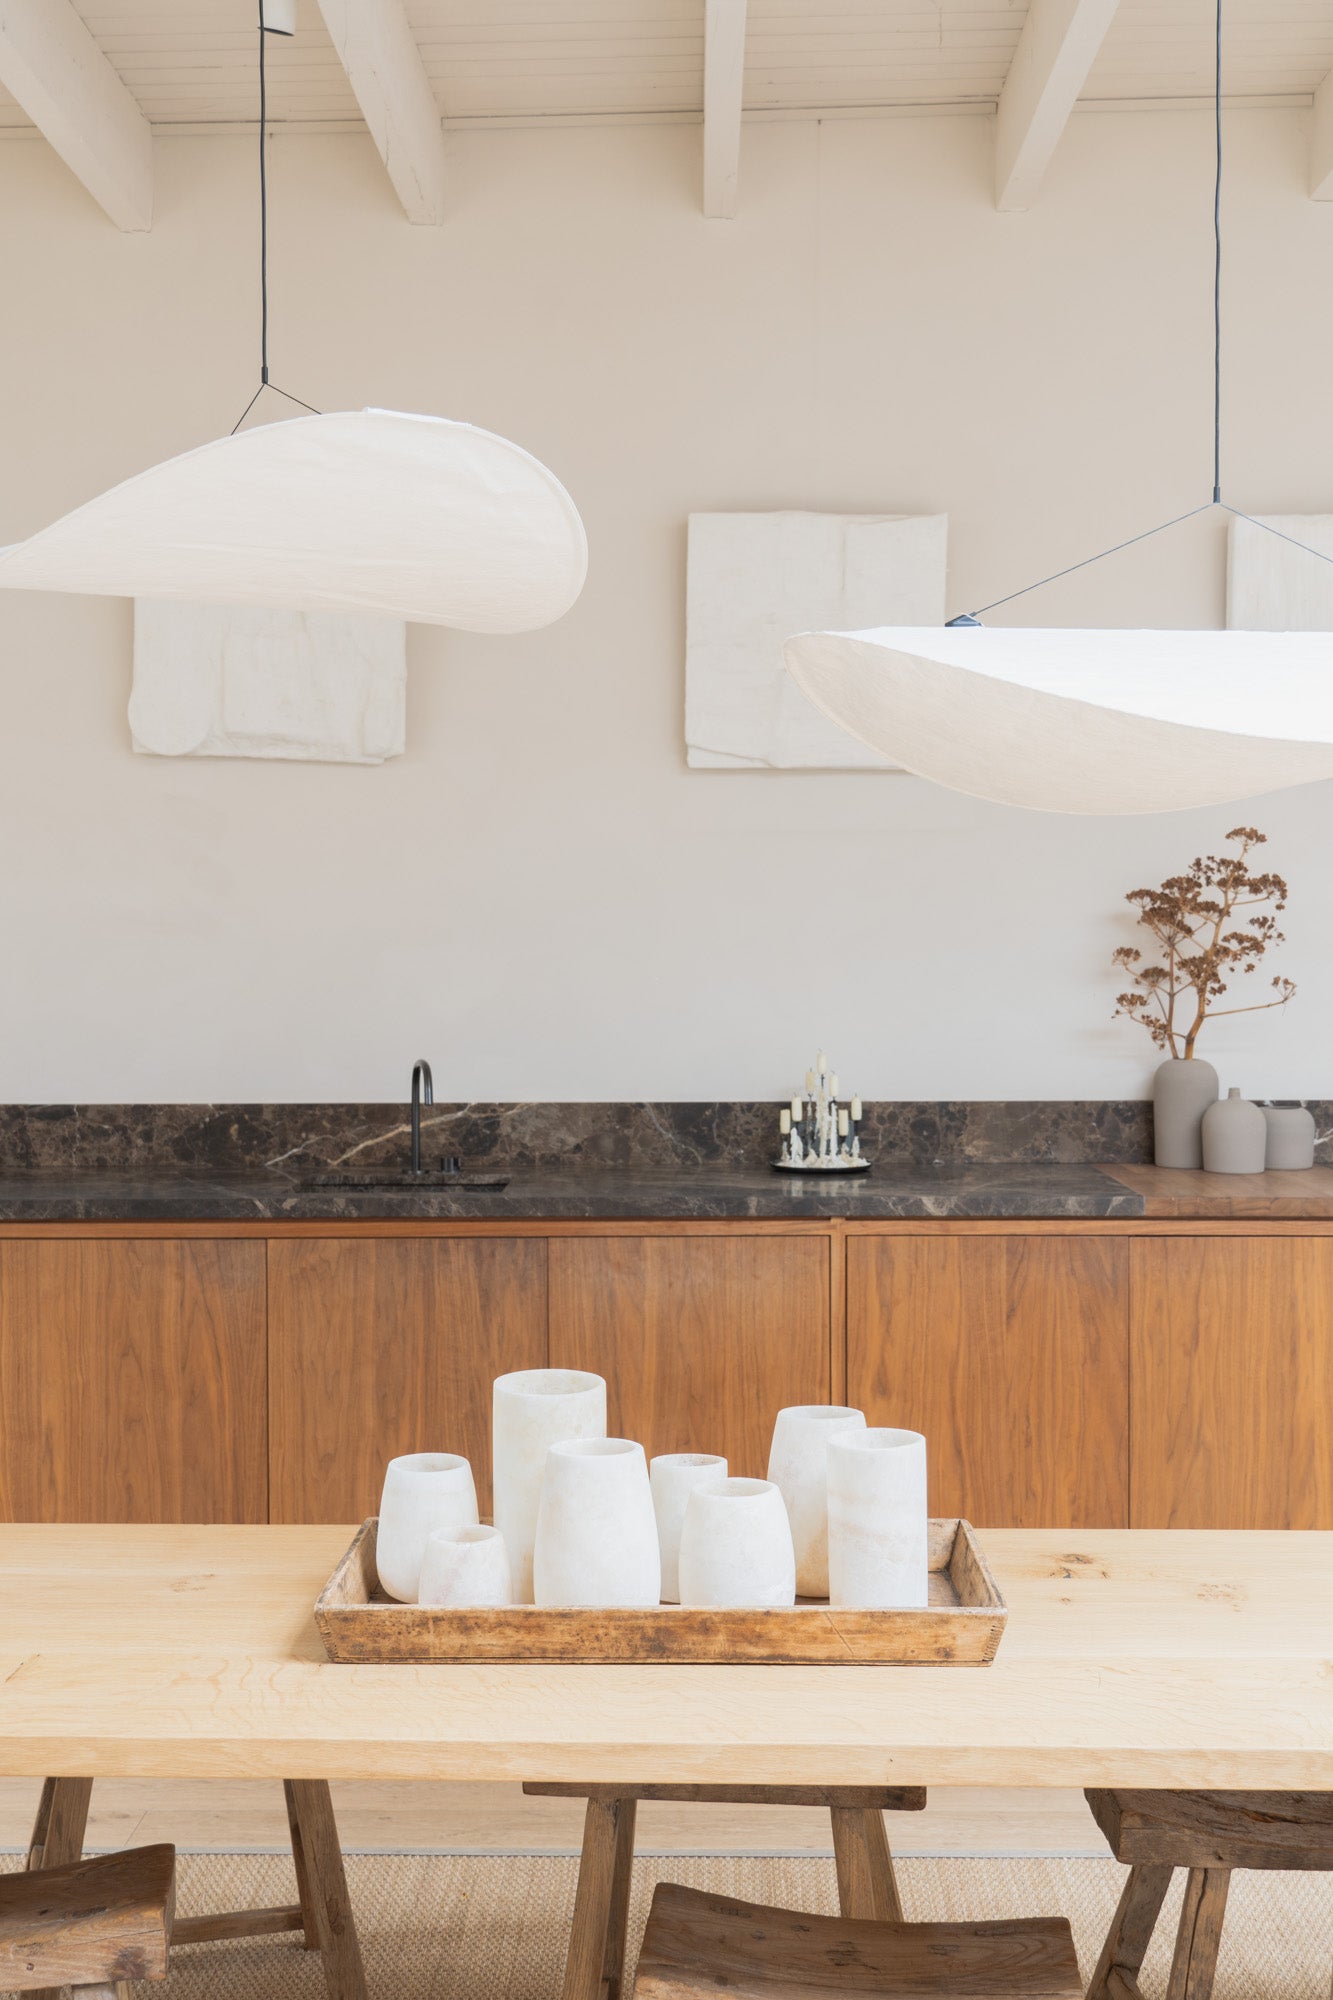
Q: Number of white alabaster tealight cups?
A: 8